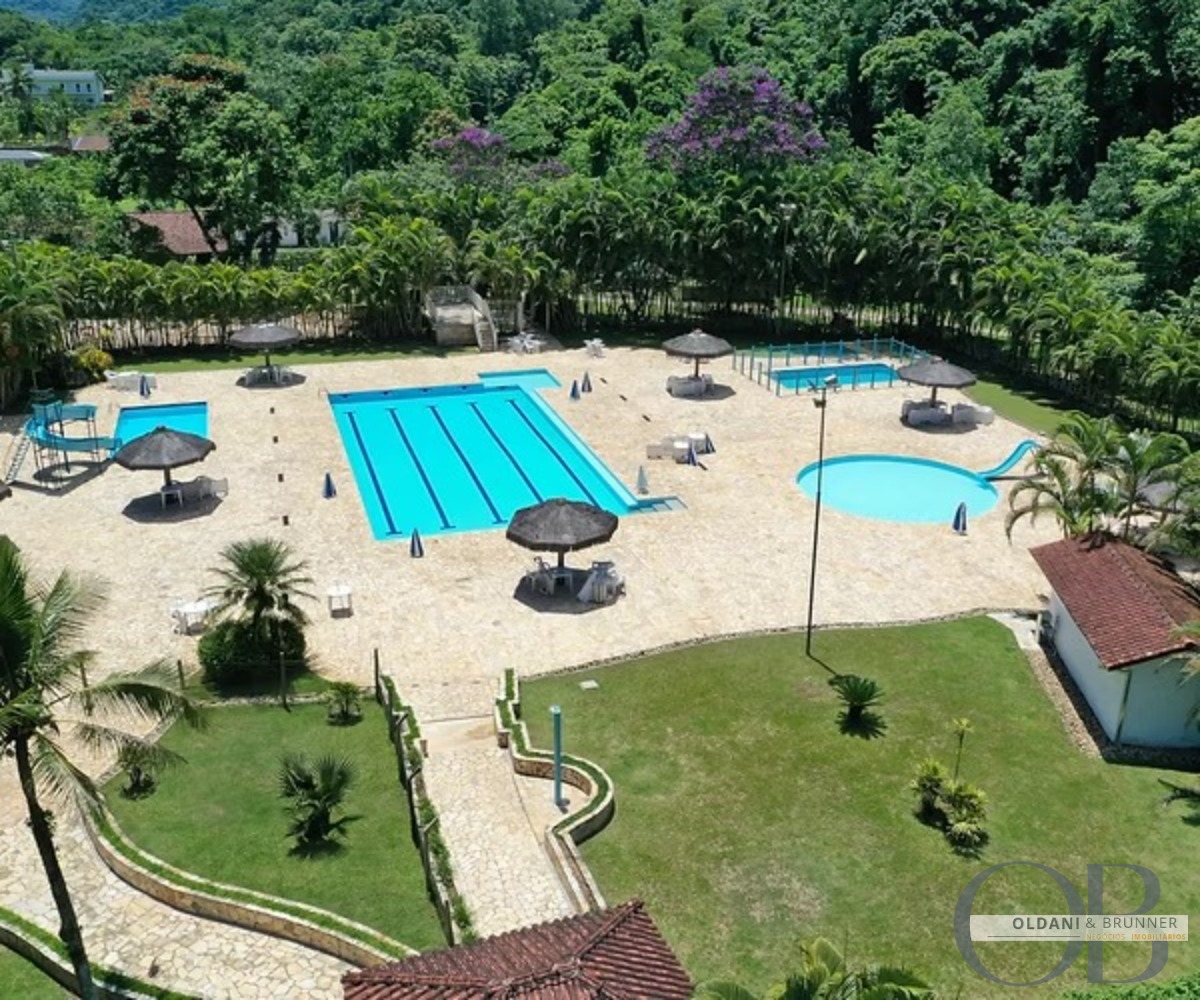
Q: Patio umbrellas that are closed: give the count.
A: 9